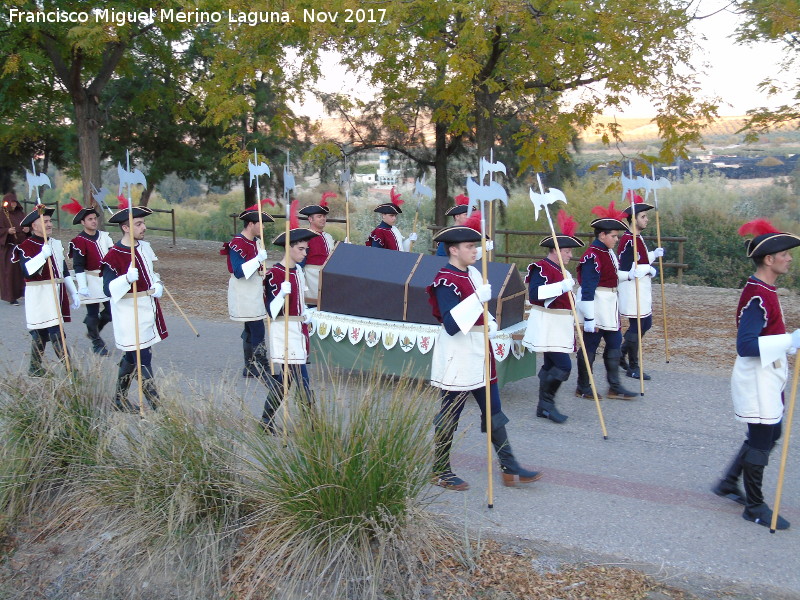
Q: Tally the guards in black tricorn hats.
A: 13